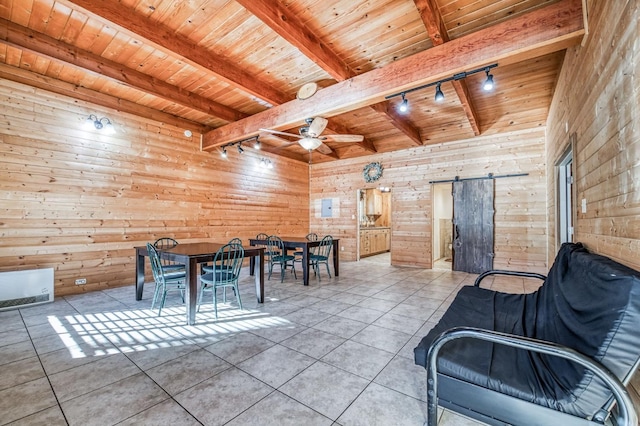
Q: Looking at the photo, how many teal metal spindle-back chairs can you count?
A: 8